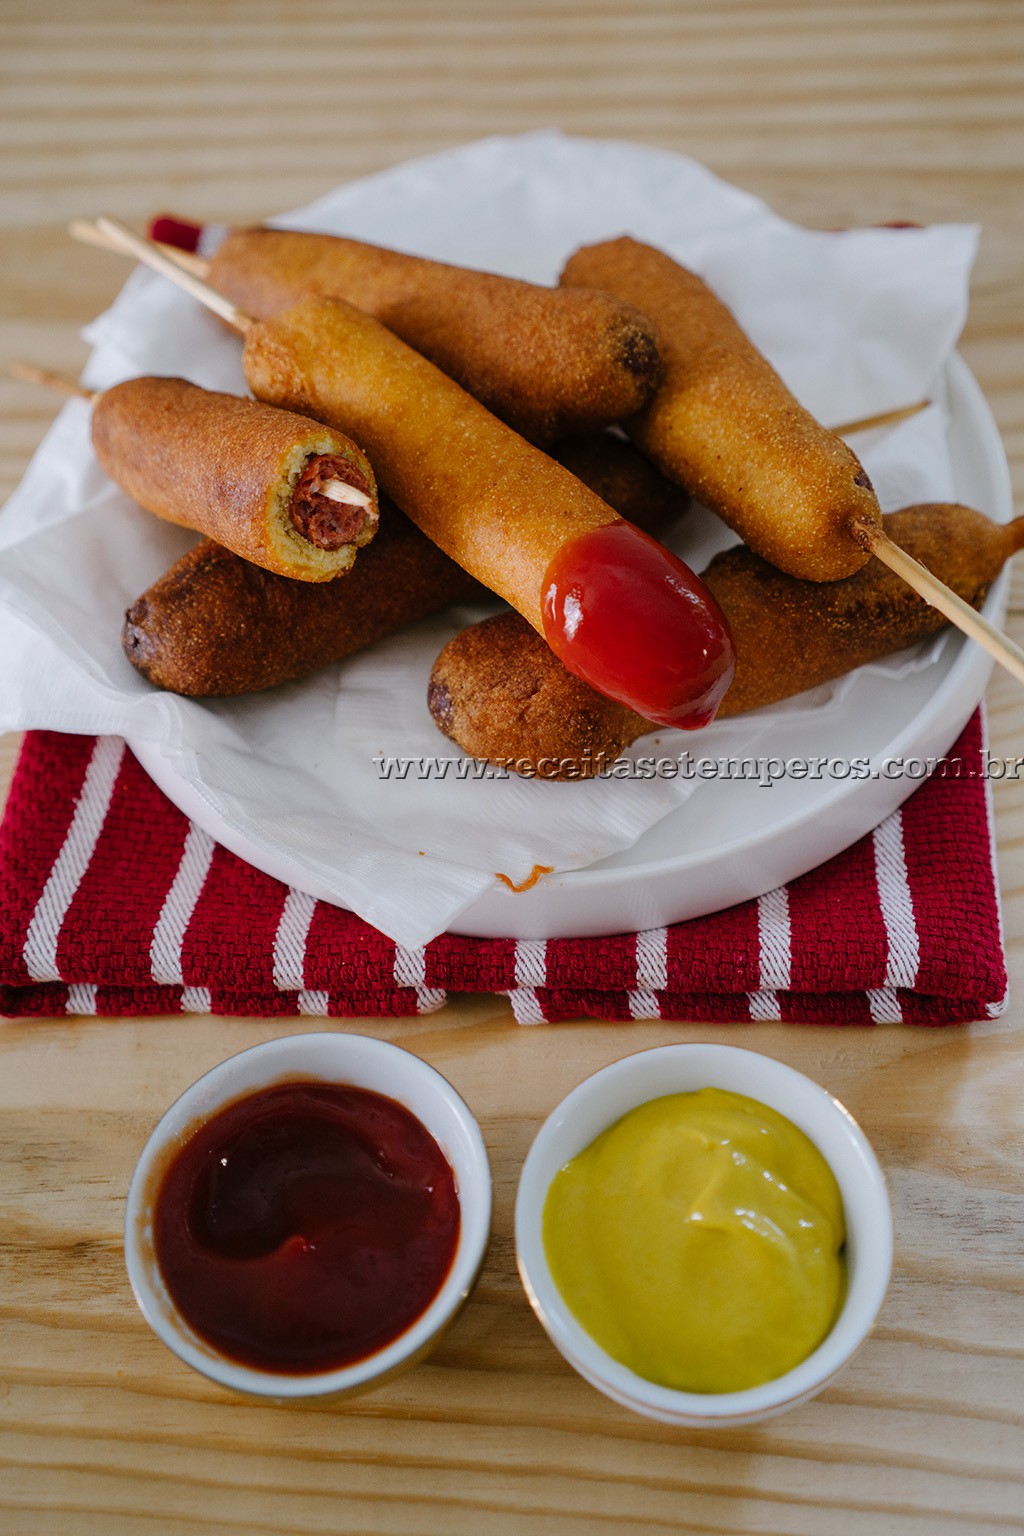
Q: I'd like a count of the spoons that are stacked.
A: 0